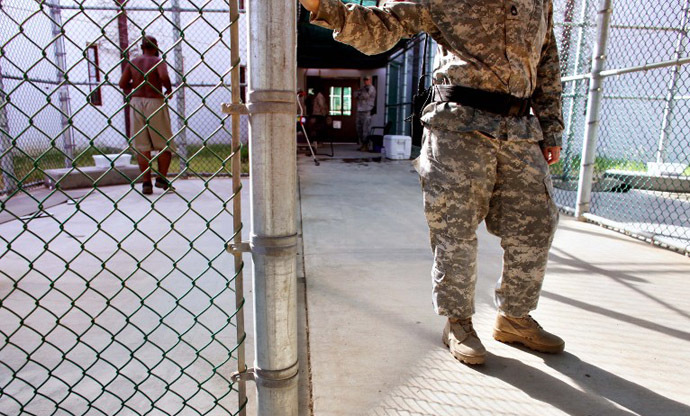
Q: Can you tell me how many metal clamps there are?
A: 3